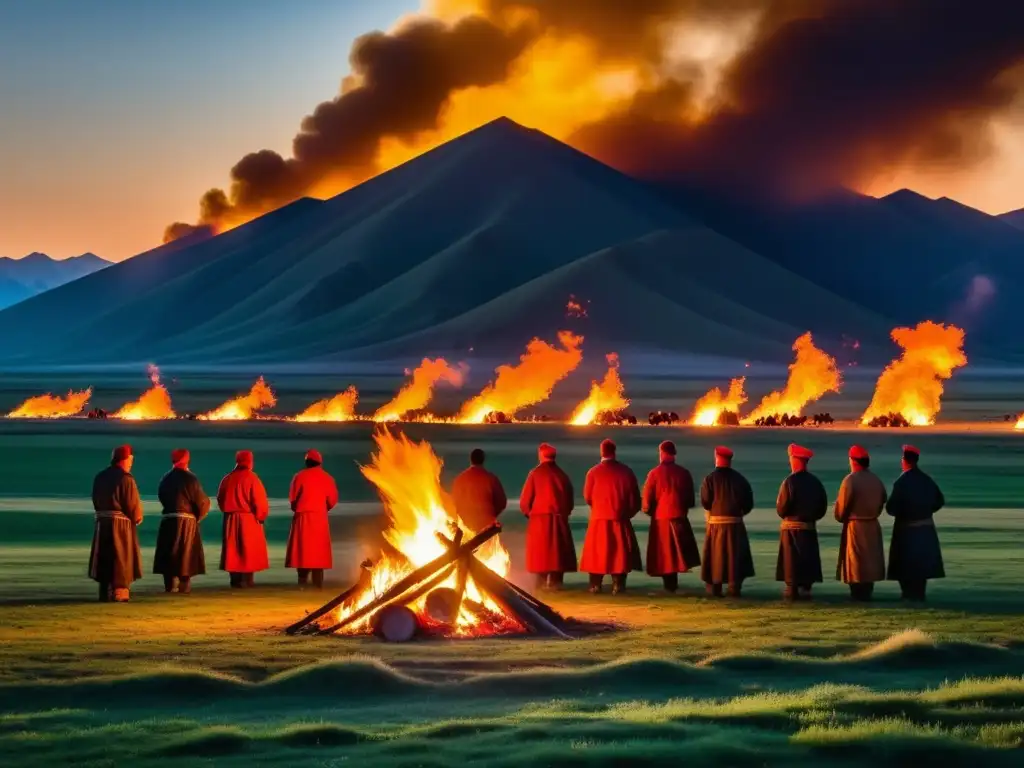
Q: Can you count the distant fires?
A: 11